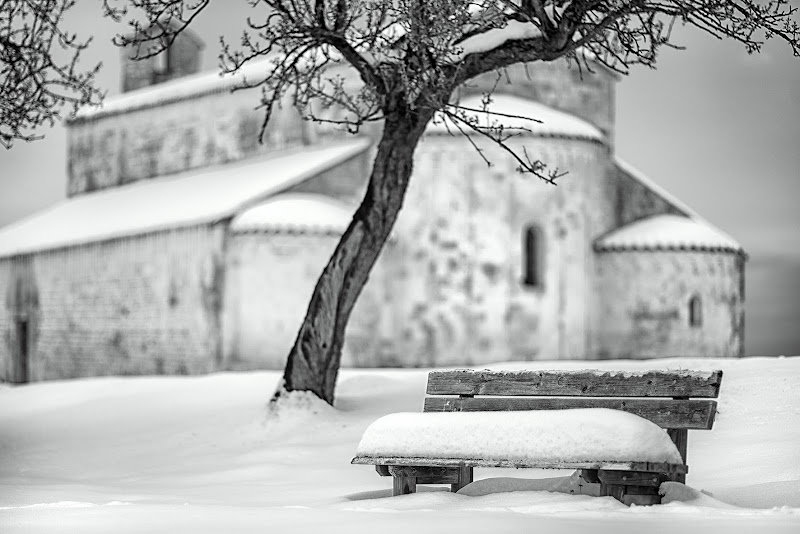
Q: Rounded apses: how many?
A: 3